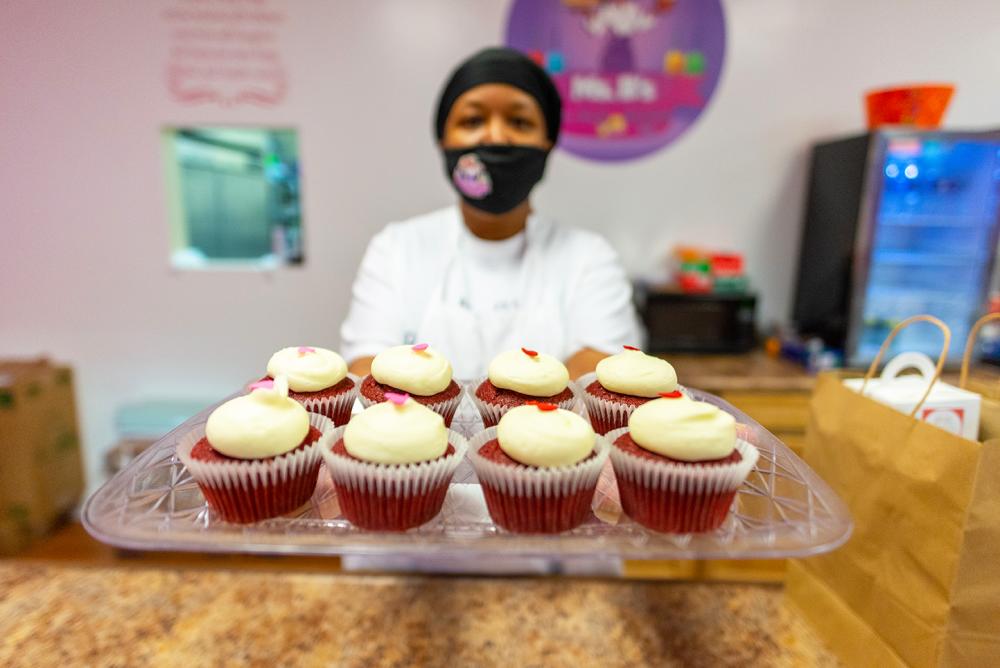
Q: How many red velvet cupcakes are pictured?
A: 8